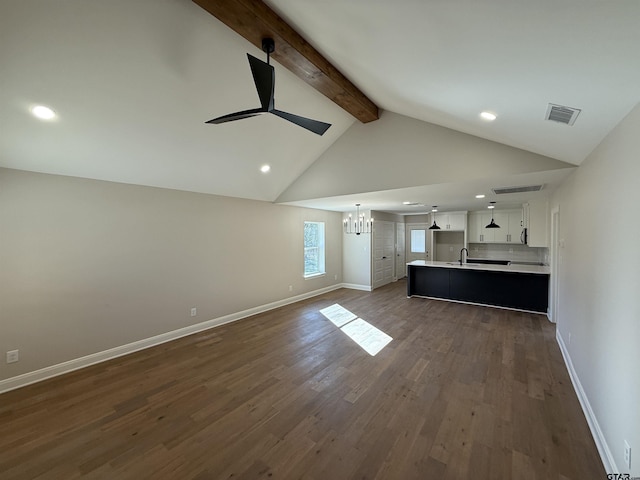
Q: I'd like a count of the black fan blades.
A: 3